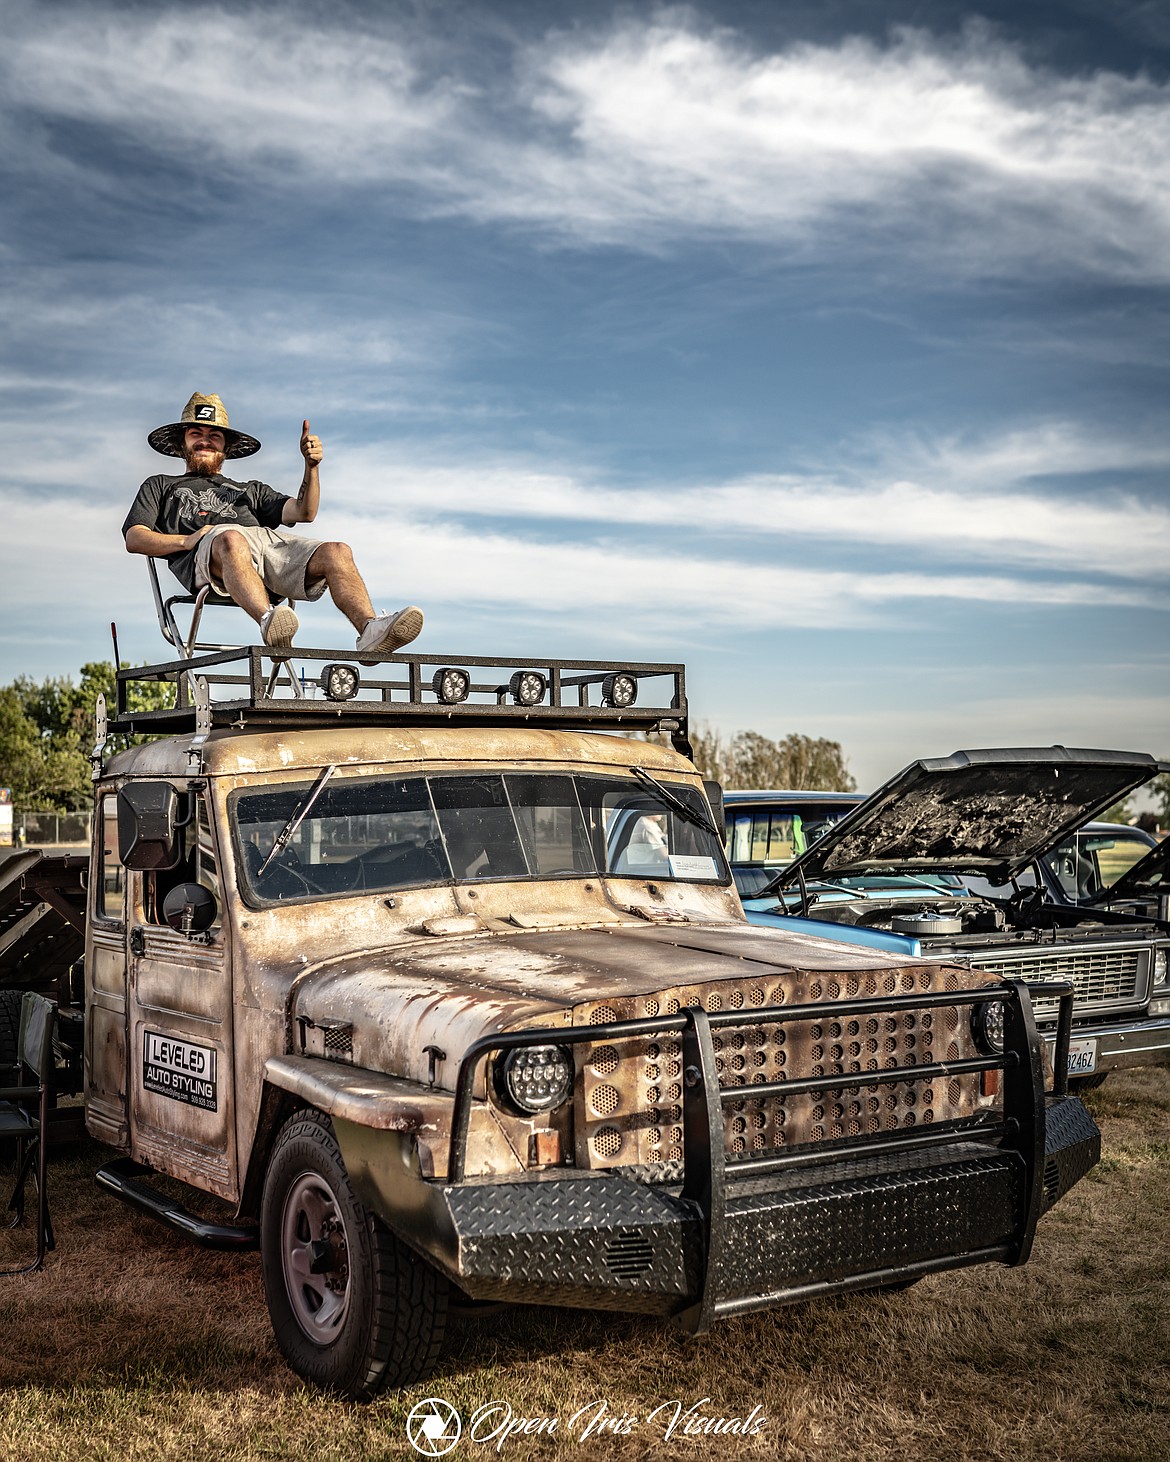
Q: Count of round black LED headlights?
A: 2